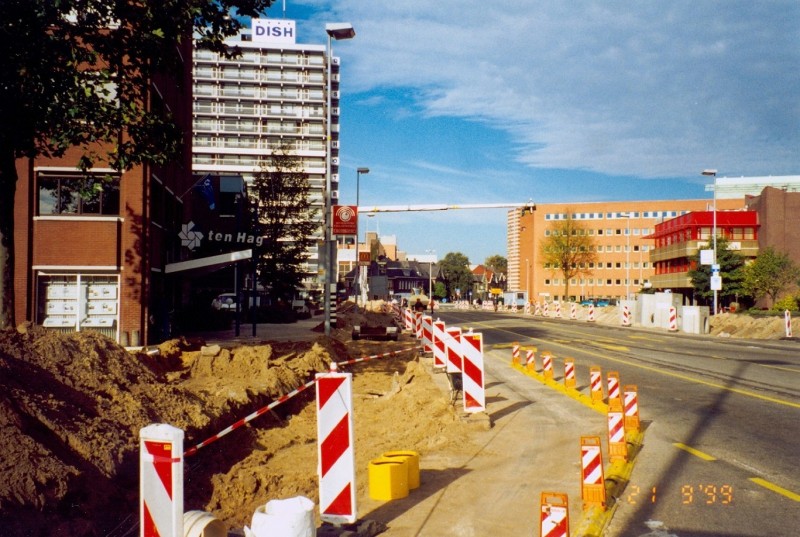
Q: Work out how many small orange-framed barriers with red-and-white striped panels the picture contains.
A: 10